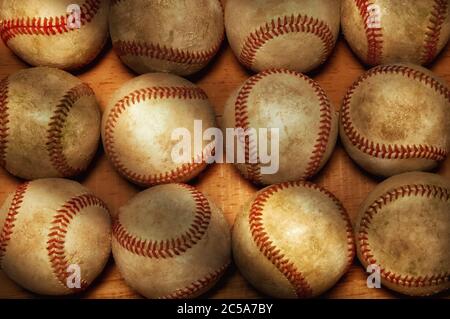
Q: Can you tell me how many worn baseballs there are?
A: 12